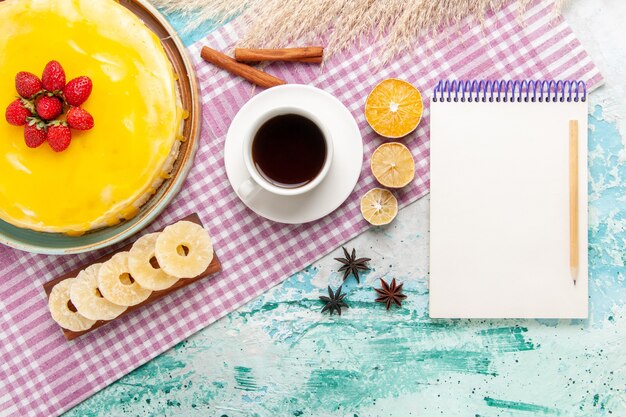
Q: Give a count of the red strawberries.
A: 8